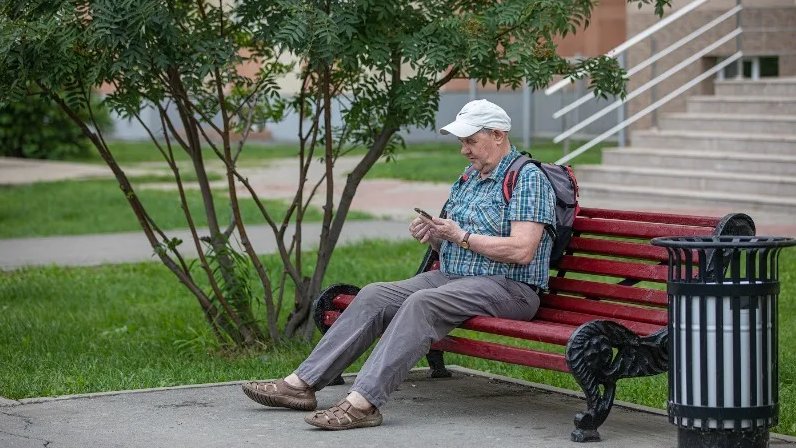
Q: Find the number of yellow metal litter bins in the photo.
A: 0